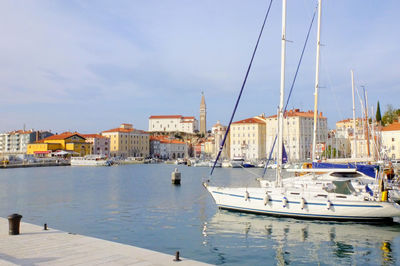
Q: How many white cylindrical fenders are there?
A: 5